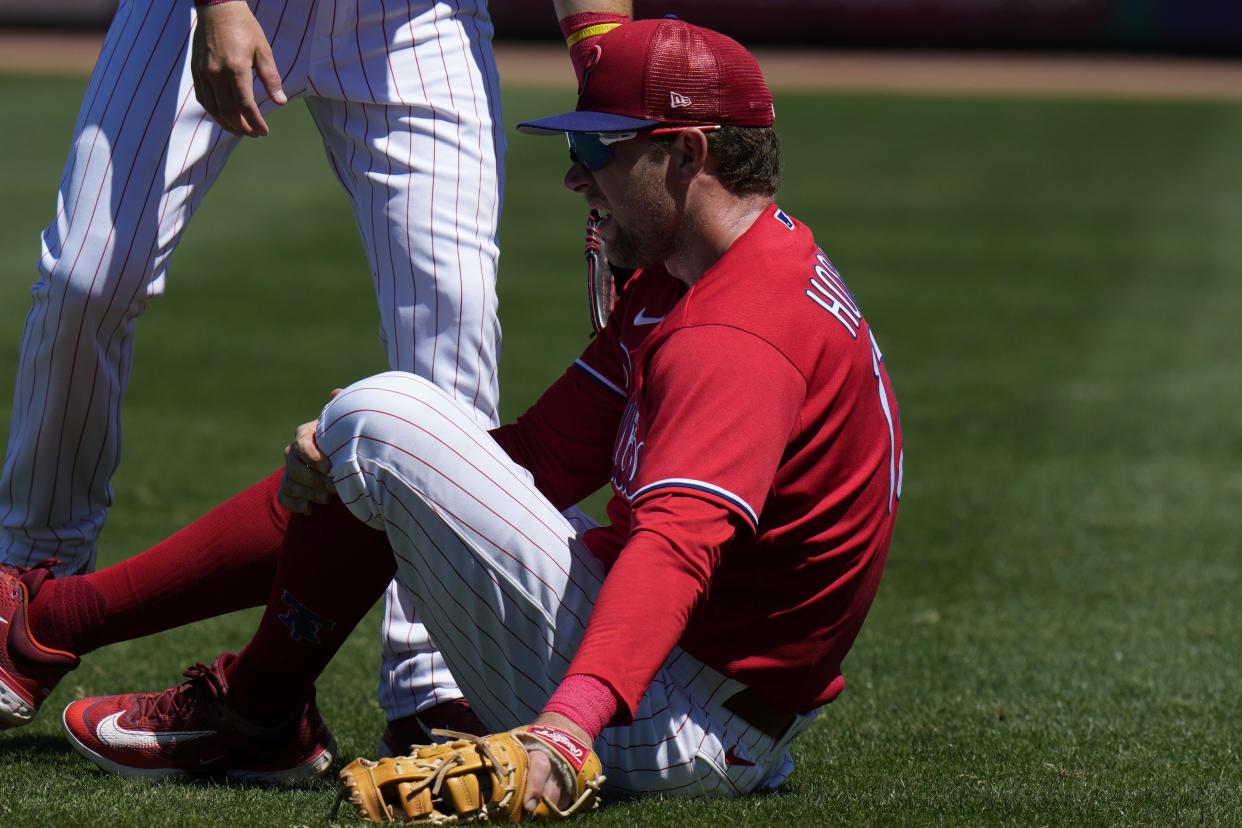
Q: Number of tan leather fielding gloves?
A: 1